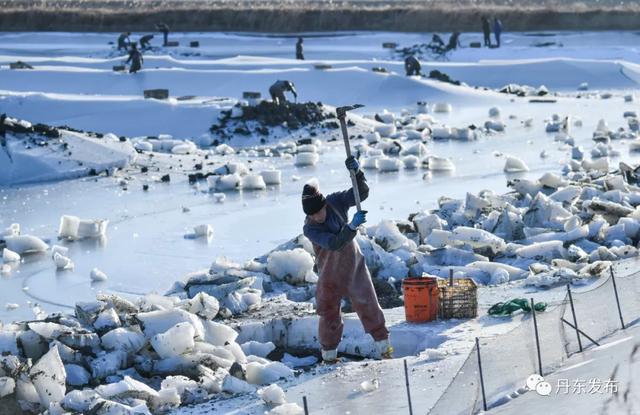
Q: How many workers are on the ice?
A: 12